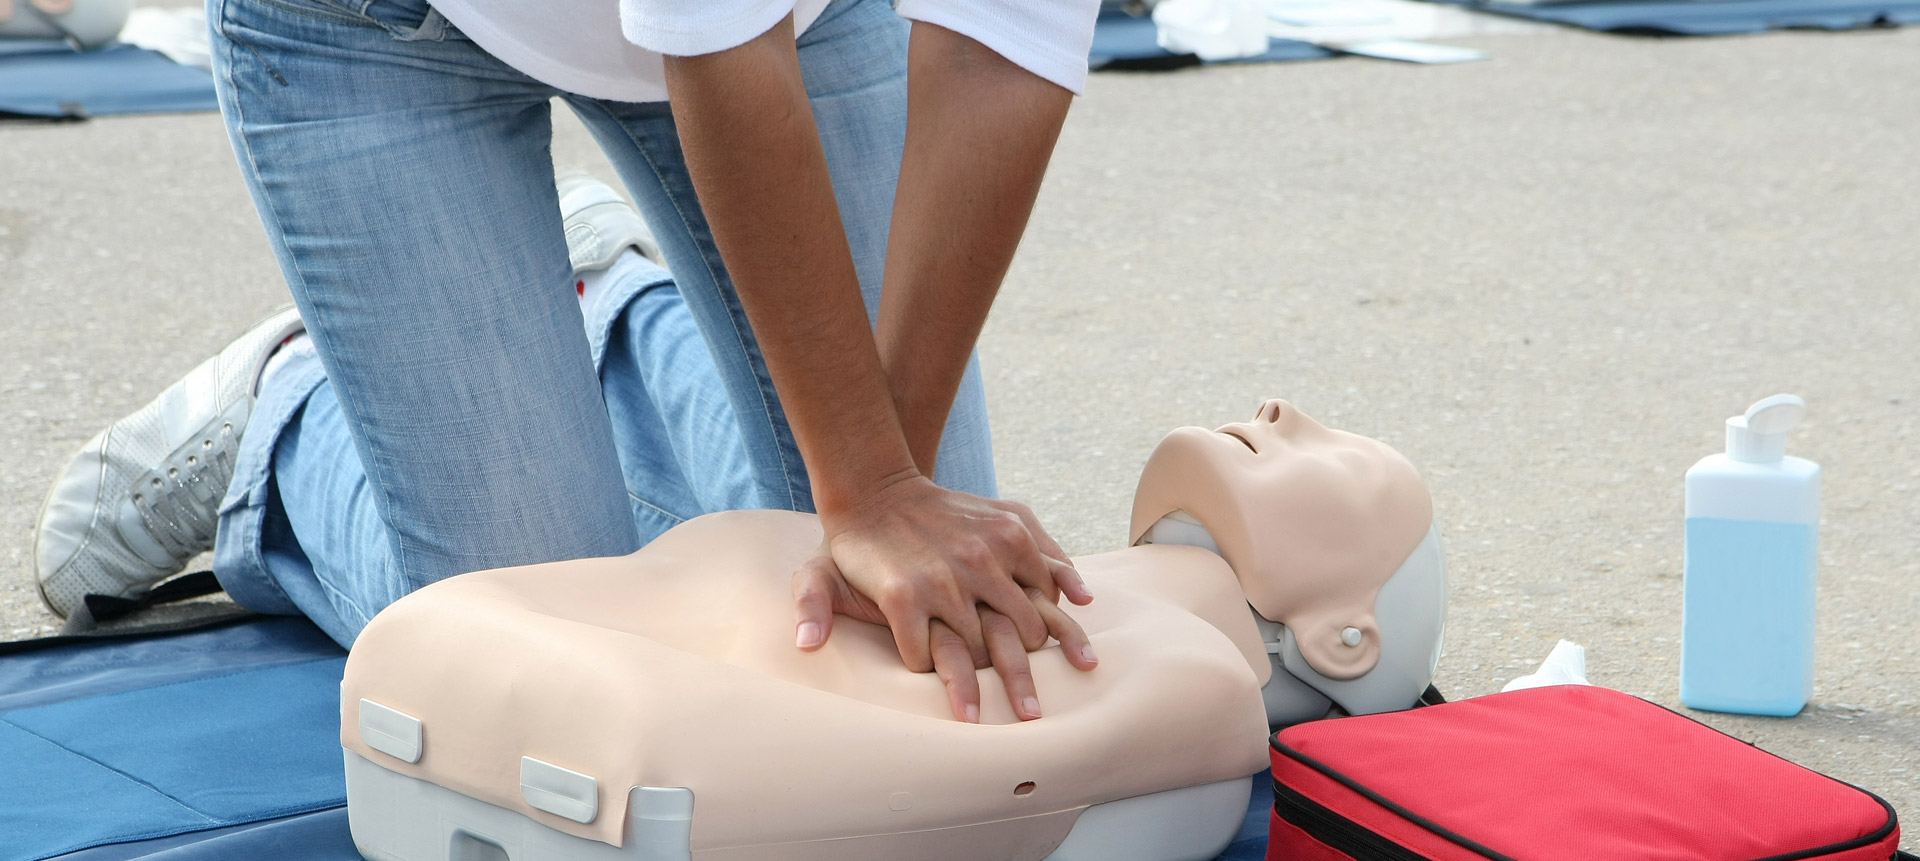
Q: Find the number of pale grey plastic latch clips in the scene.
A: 2